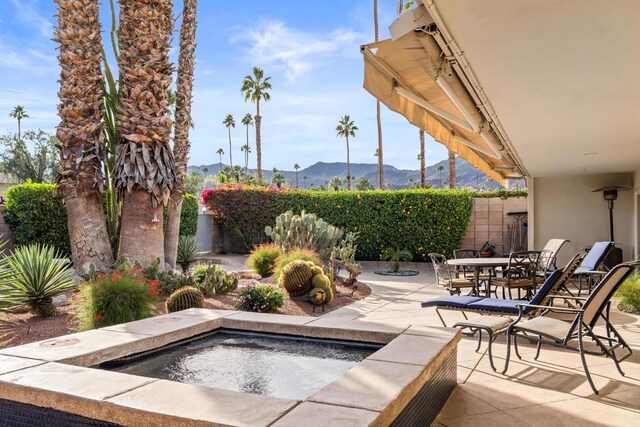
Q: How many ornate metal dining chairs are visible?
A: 4